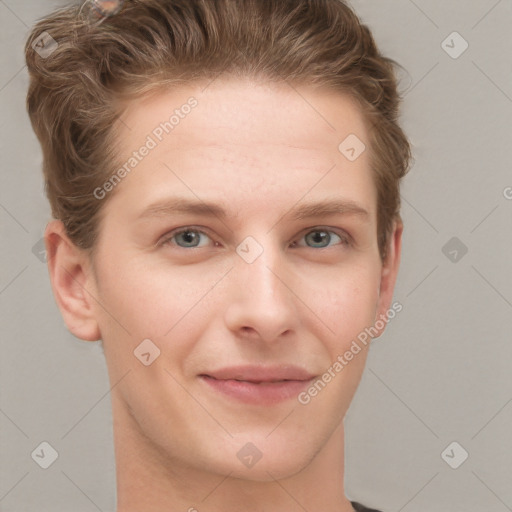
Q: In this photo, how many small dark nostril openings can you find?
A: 2